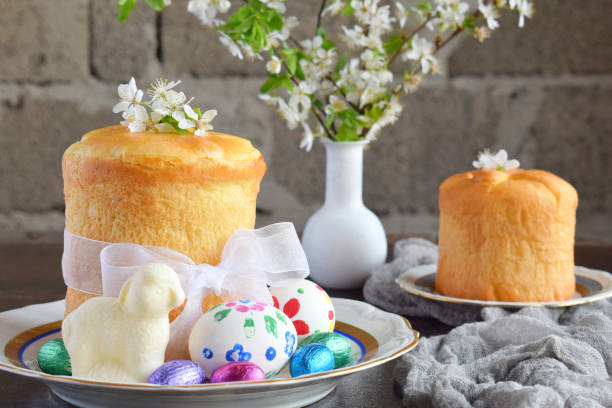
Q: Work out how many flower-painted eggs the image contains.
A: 2